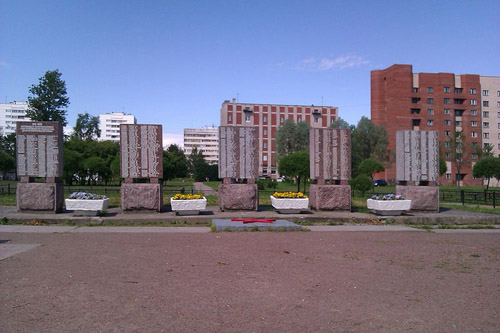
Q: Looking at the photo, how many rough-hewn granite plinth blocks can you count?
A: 5